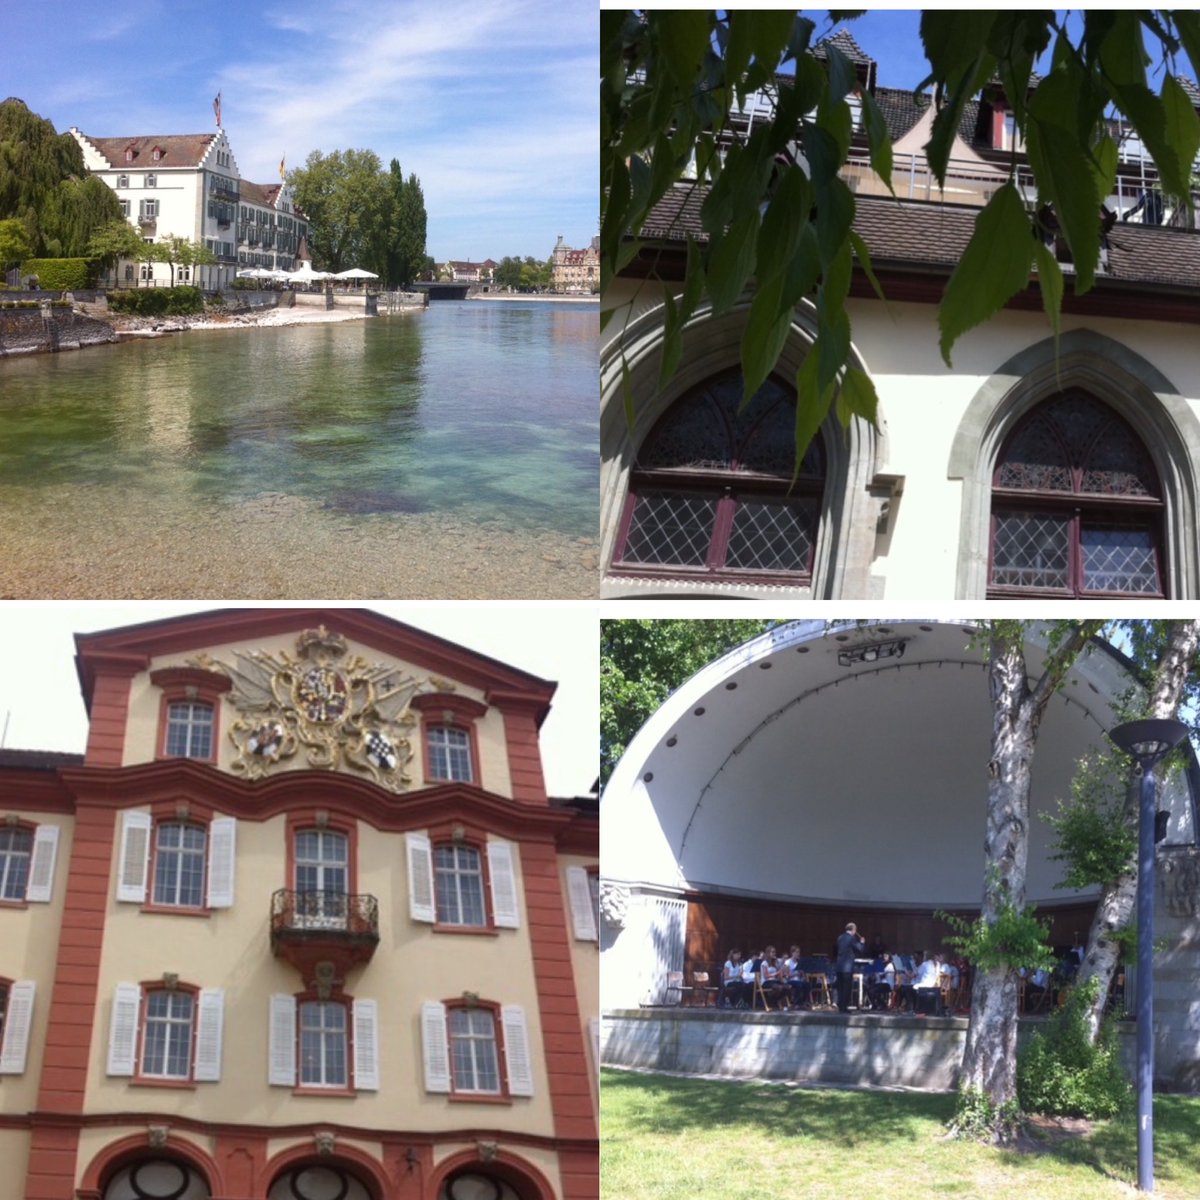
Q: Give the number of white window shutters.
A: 14